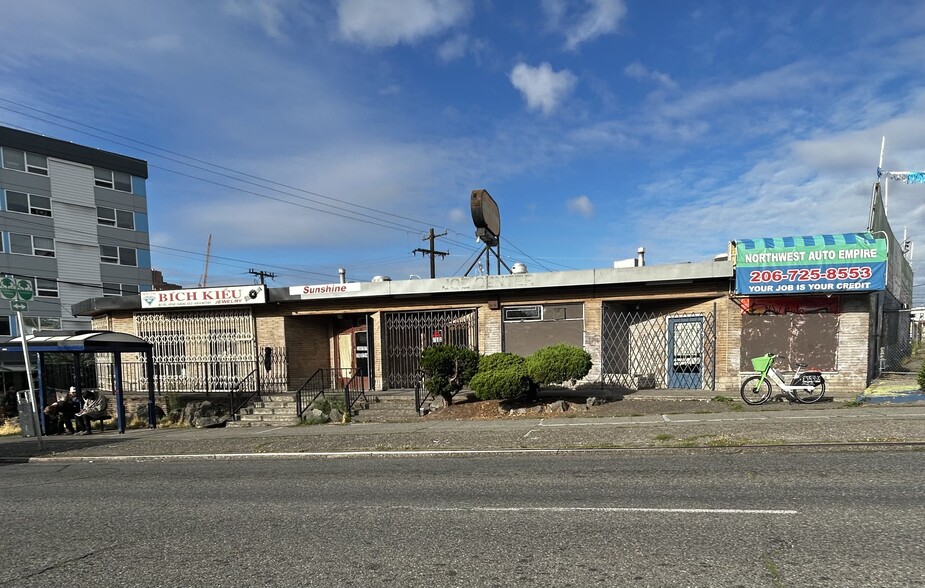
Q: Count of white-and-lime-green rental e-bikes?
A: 1